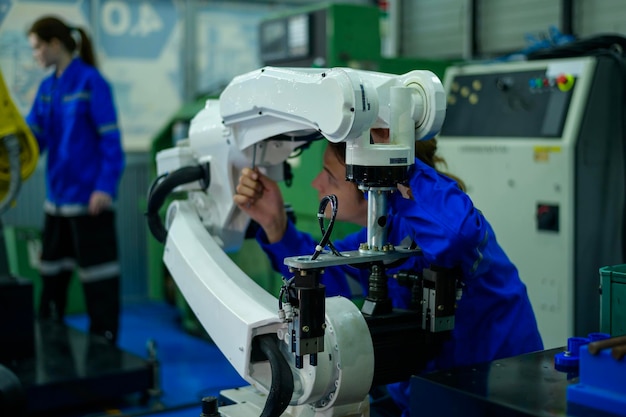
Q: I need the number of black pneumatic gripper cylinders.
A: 2